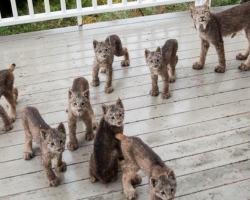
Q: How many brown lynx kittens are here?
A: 7